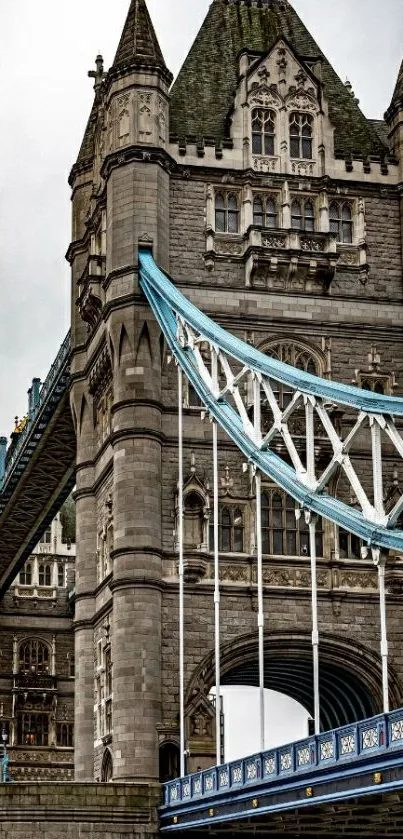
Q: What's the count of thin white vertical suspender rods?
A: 5